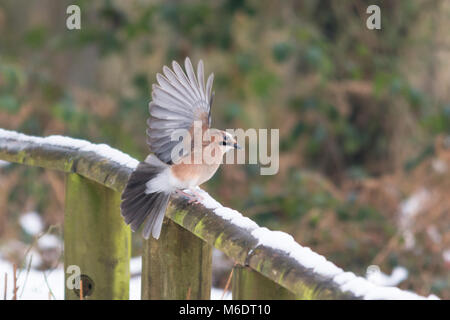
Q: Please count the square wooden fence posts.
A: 3